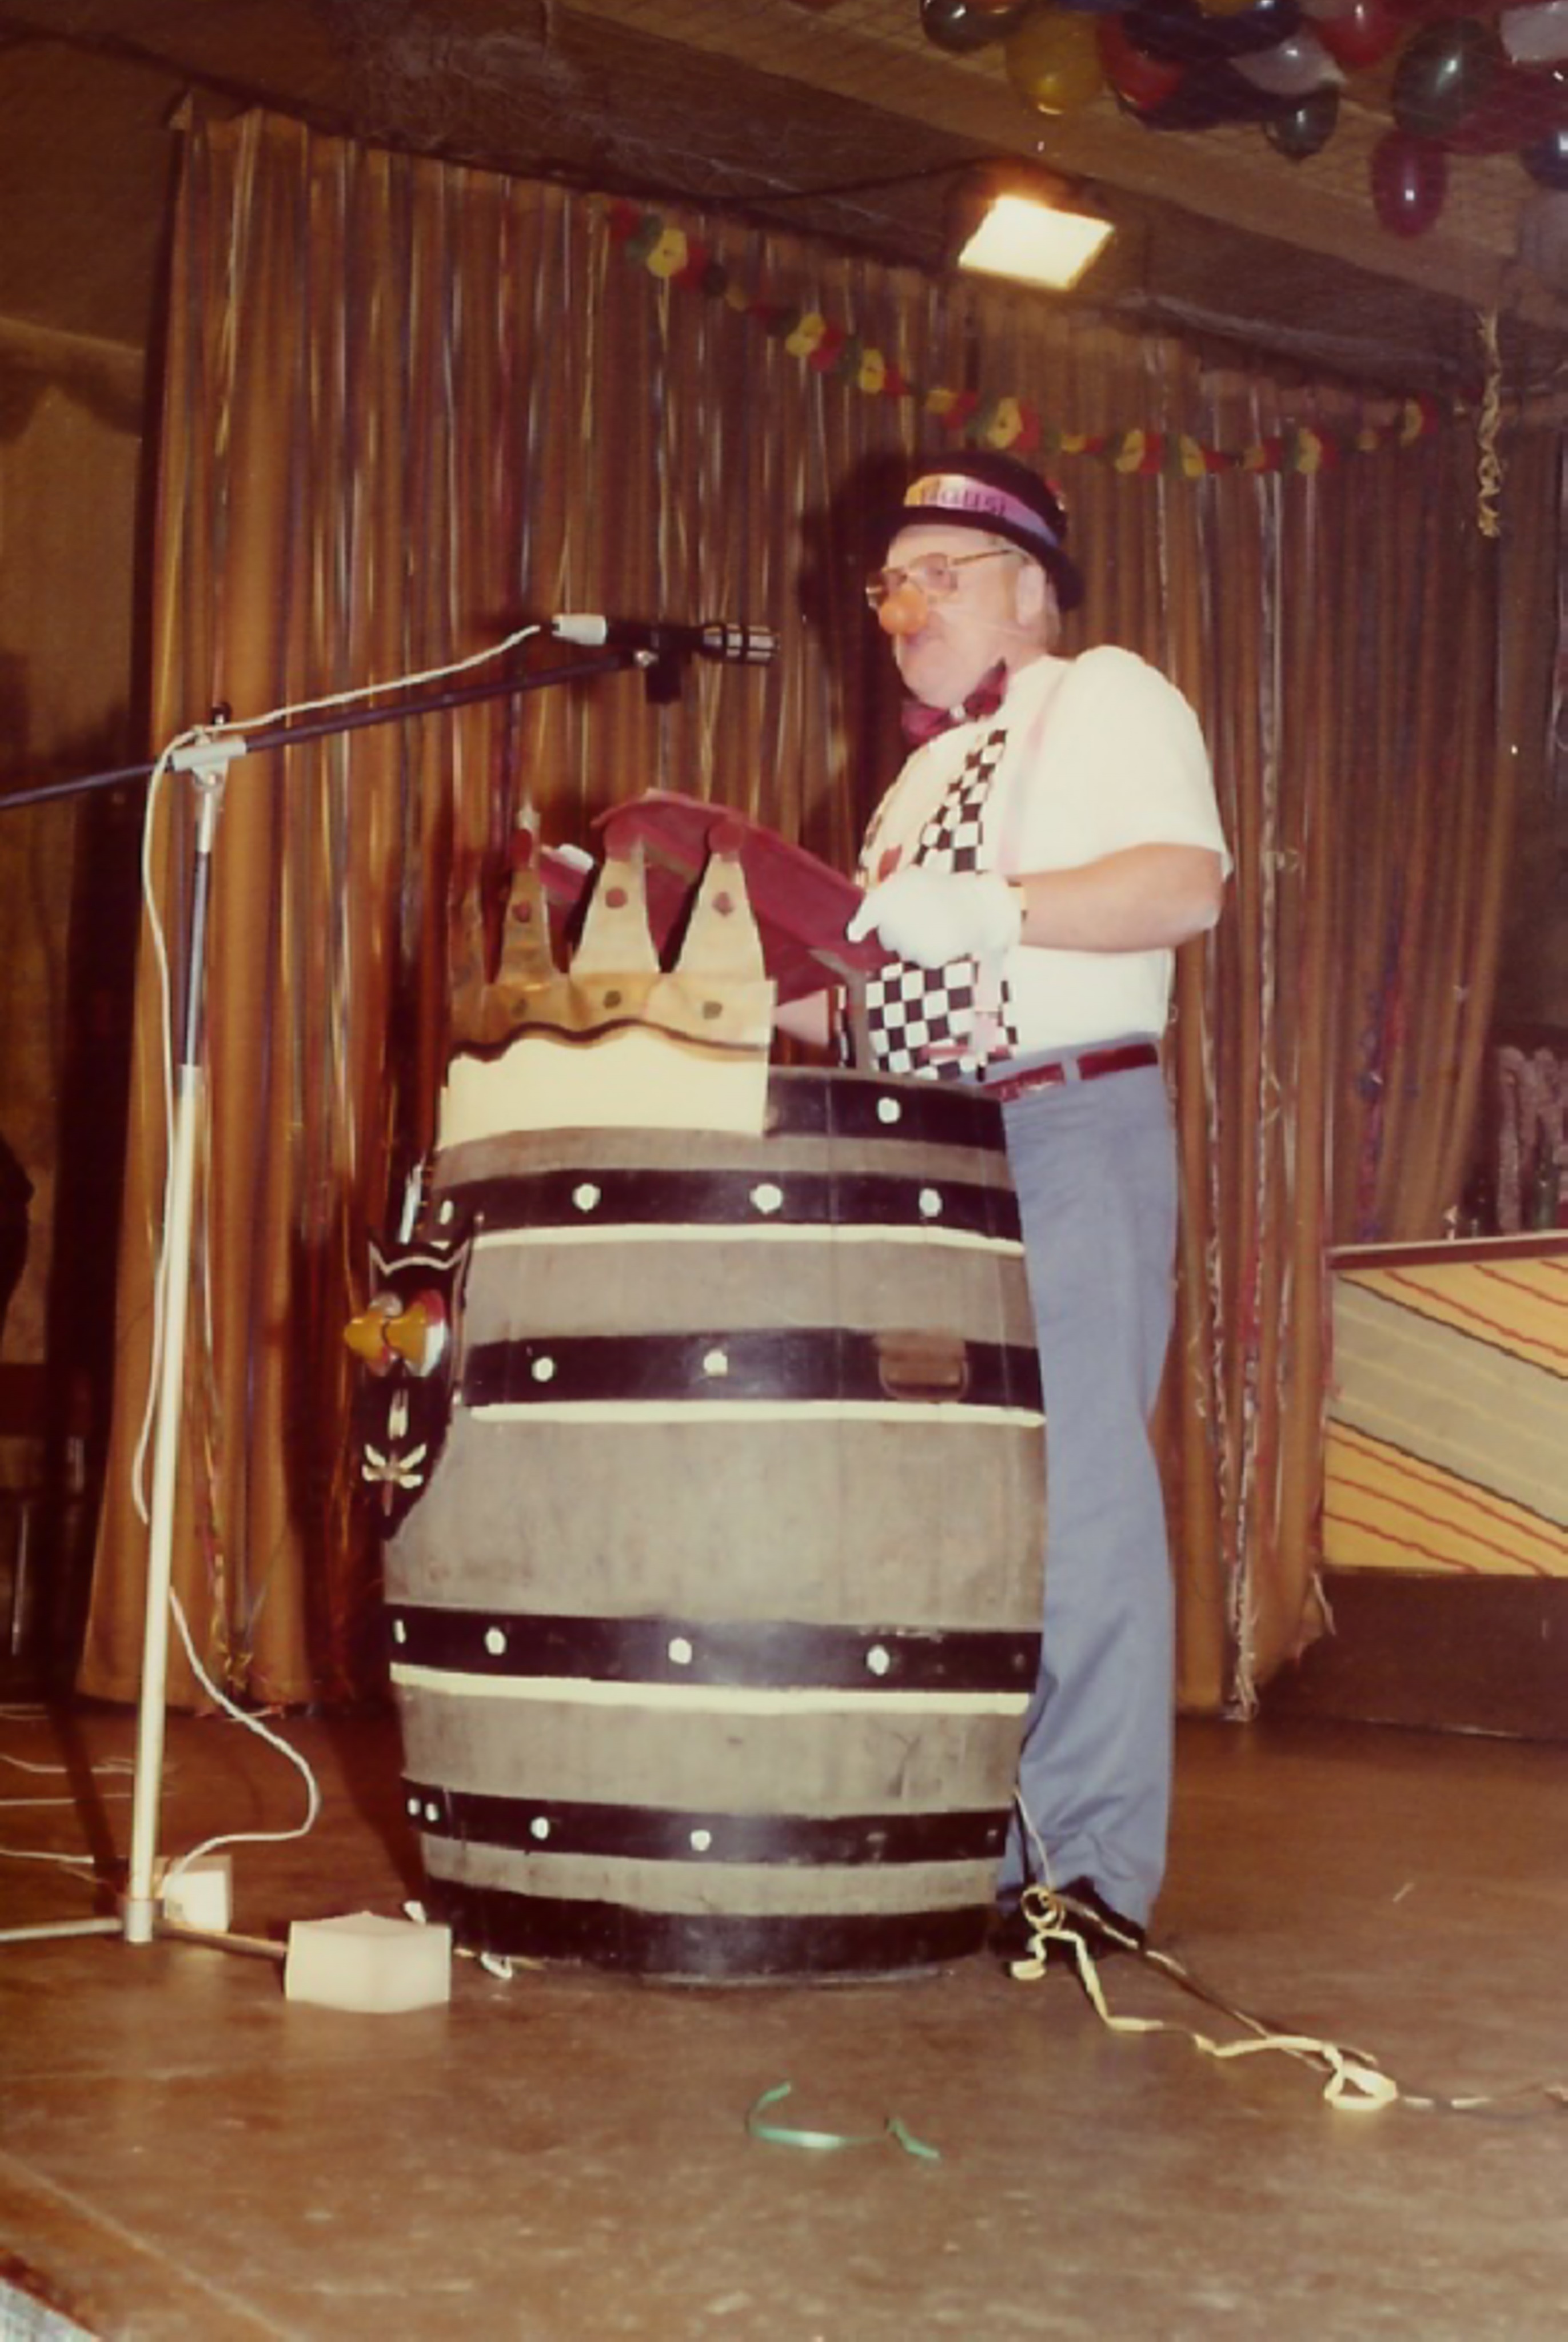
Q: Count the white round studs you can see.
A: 15